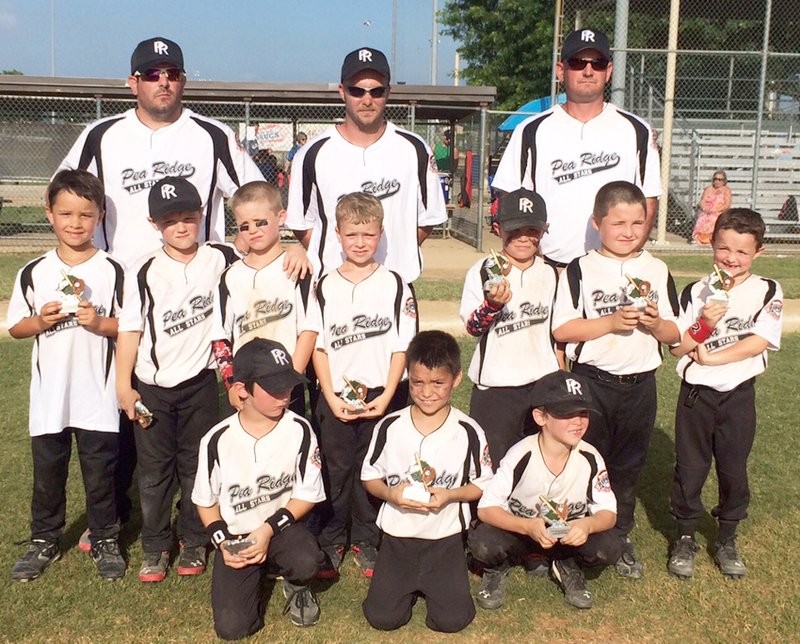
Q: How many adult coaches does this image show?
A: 3